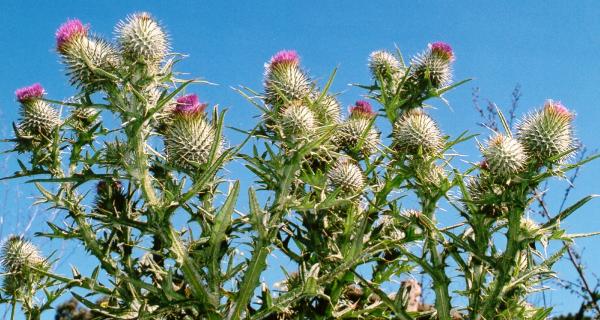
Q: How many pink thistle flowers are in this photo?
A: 7